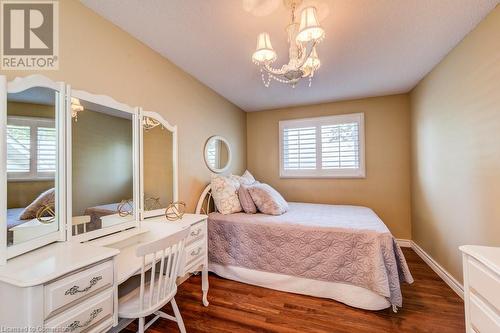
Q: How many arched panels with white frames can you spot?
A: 3